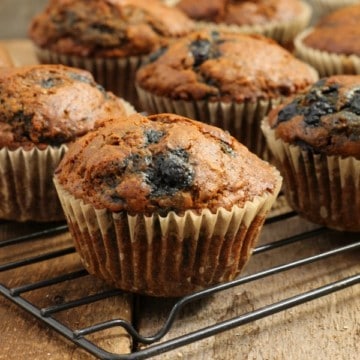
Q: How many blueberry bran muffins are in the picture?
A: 7